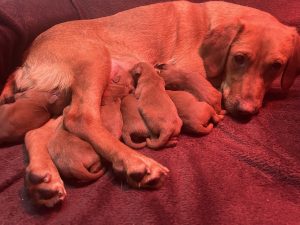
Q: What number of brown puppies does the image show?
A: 6